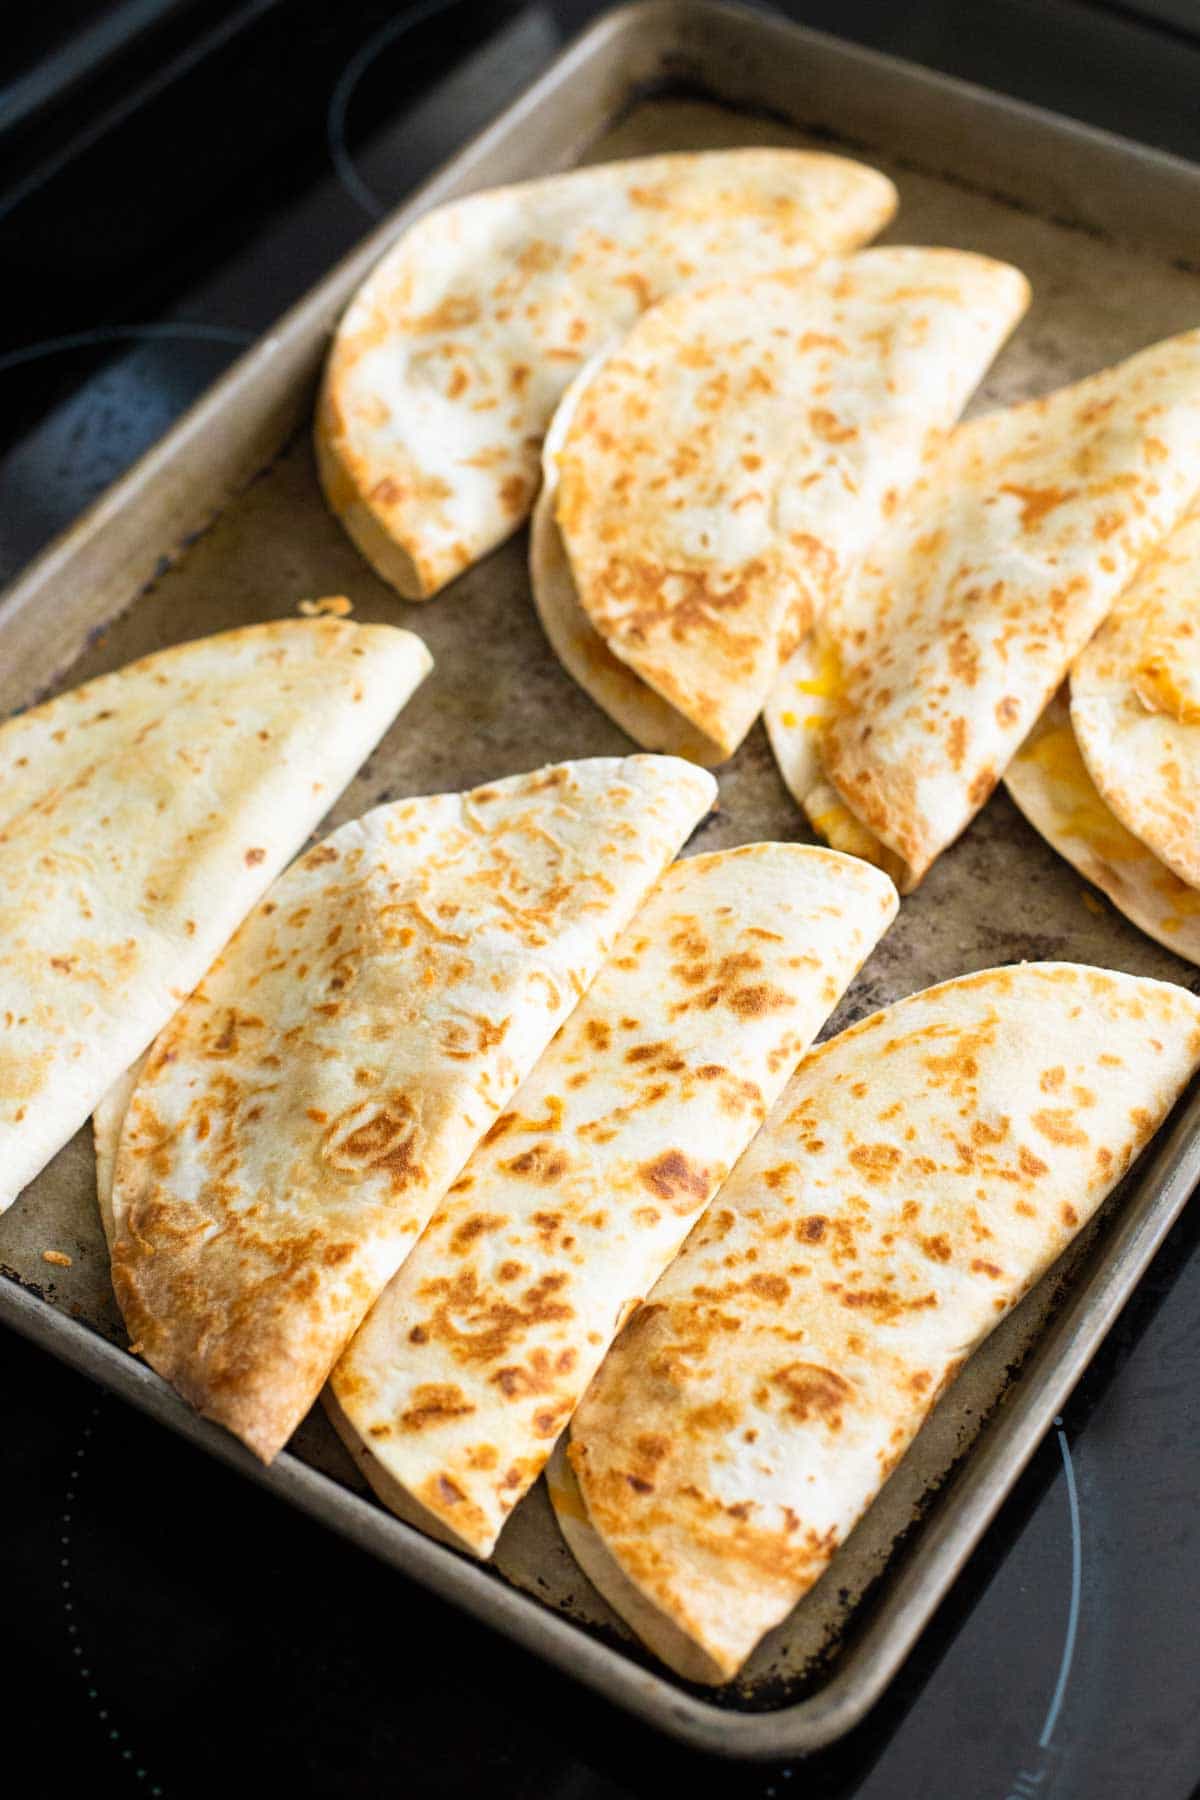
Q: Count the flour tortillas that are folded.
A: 8